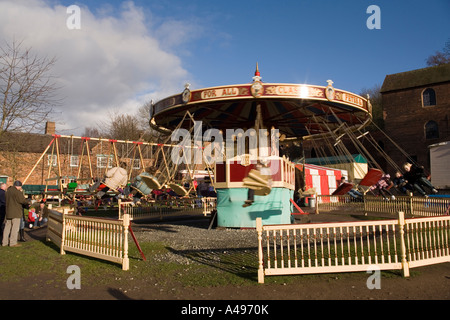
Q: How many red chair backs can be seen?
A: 2